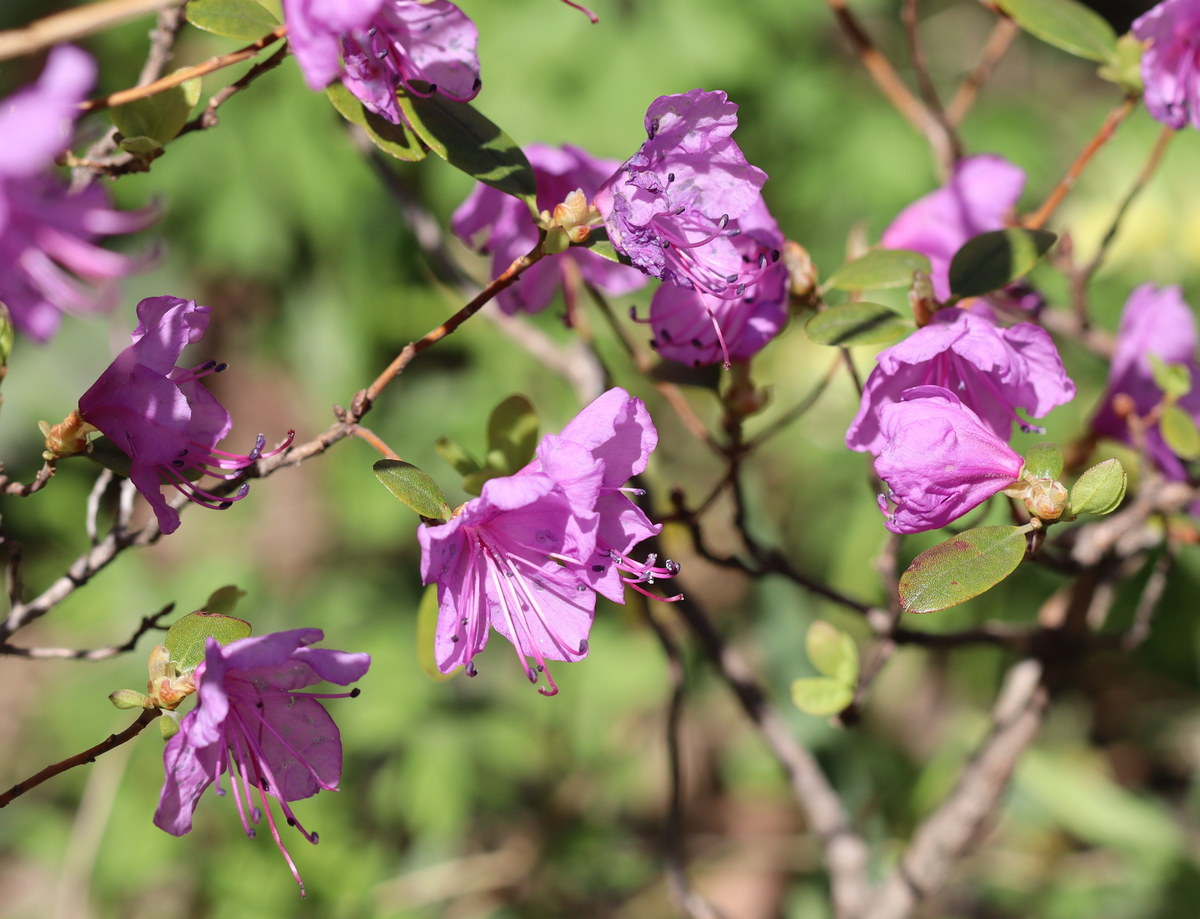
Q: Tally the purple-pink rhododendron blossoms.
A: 14